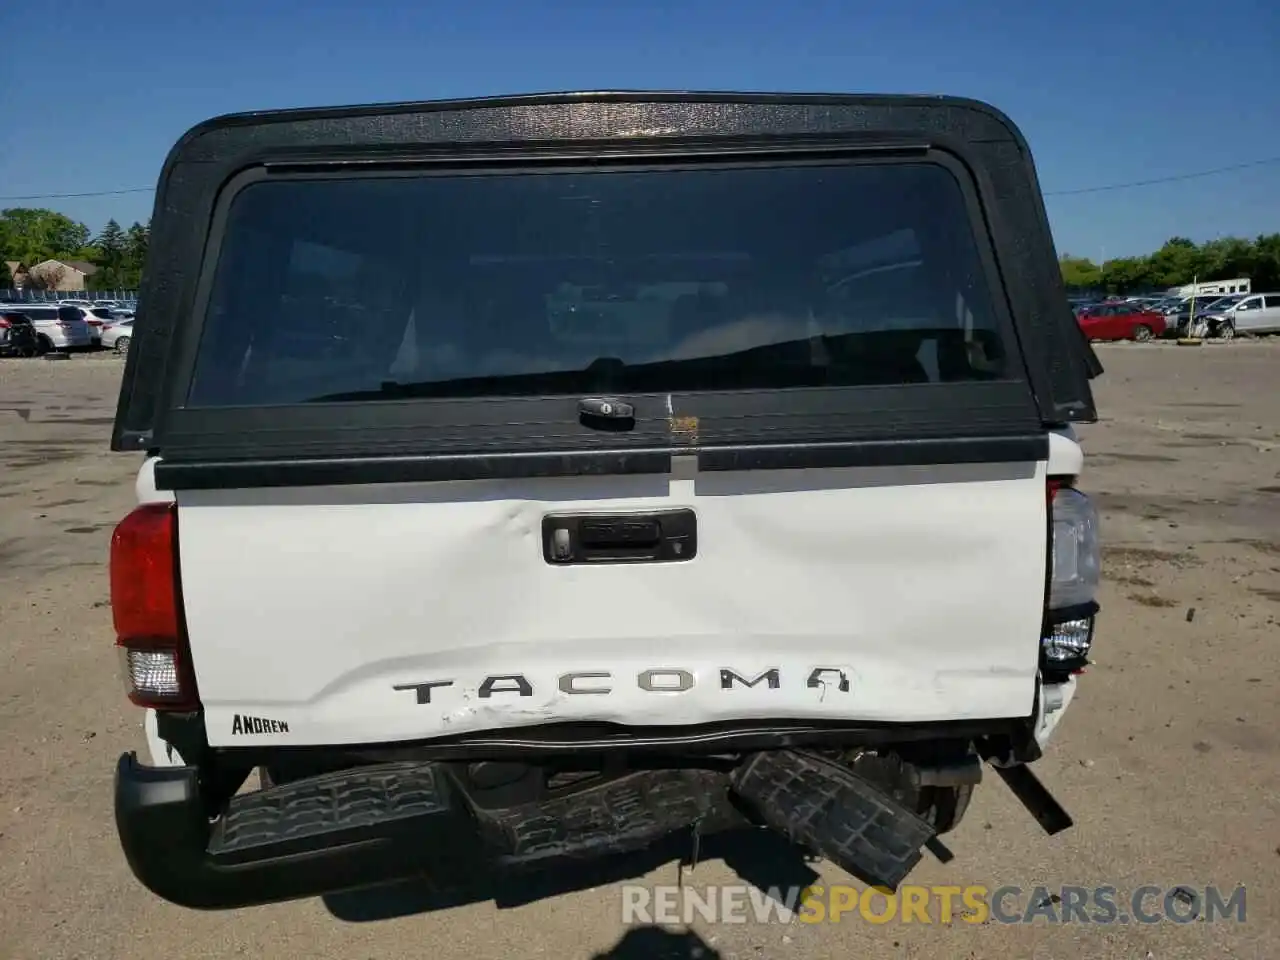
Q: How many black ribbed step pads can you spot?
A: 3